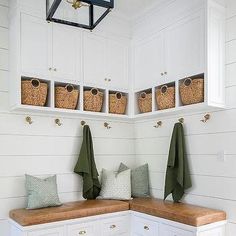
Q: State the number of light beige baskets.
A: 7